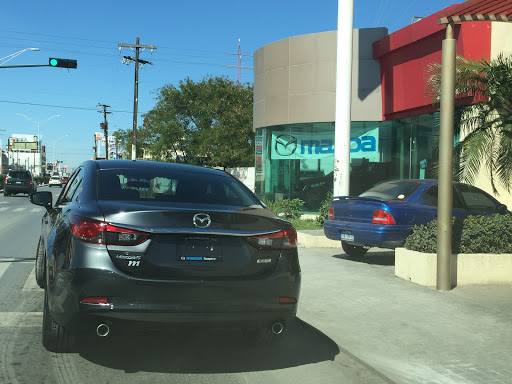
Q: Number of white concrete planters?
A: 1